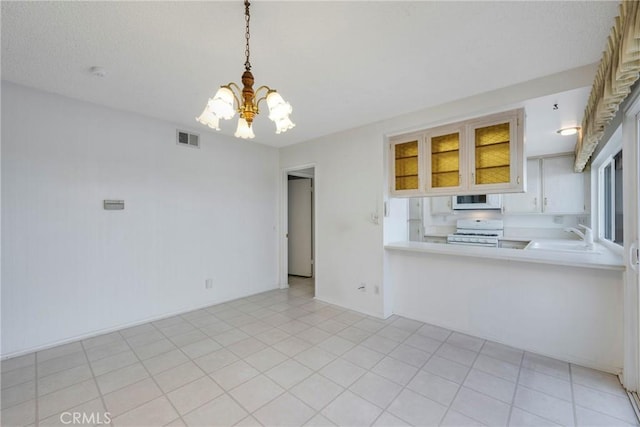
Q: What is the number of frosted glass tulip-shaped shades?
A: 5